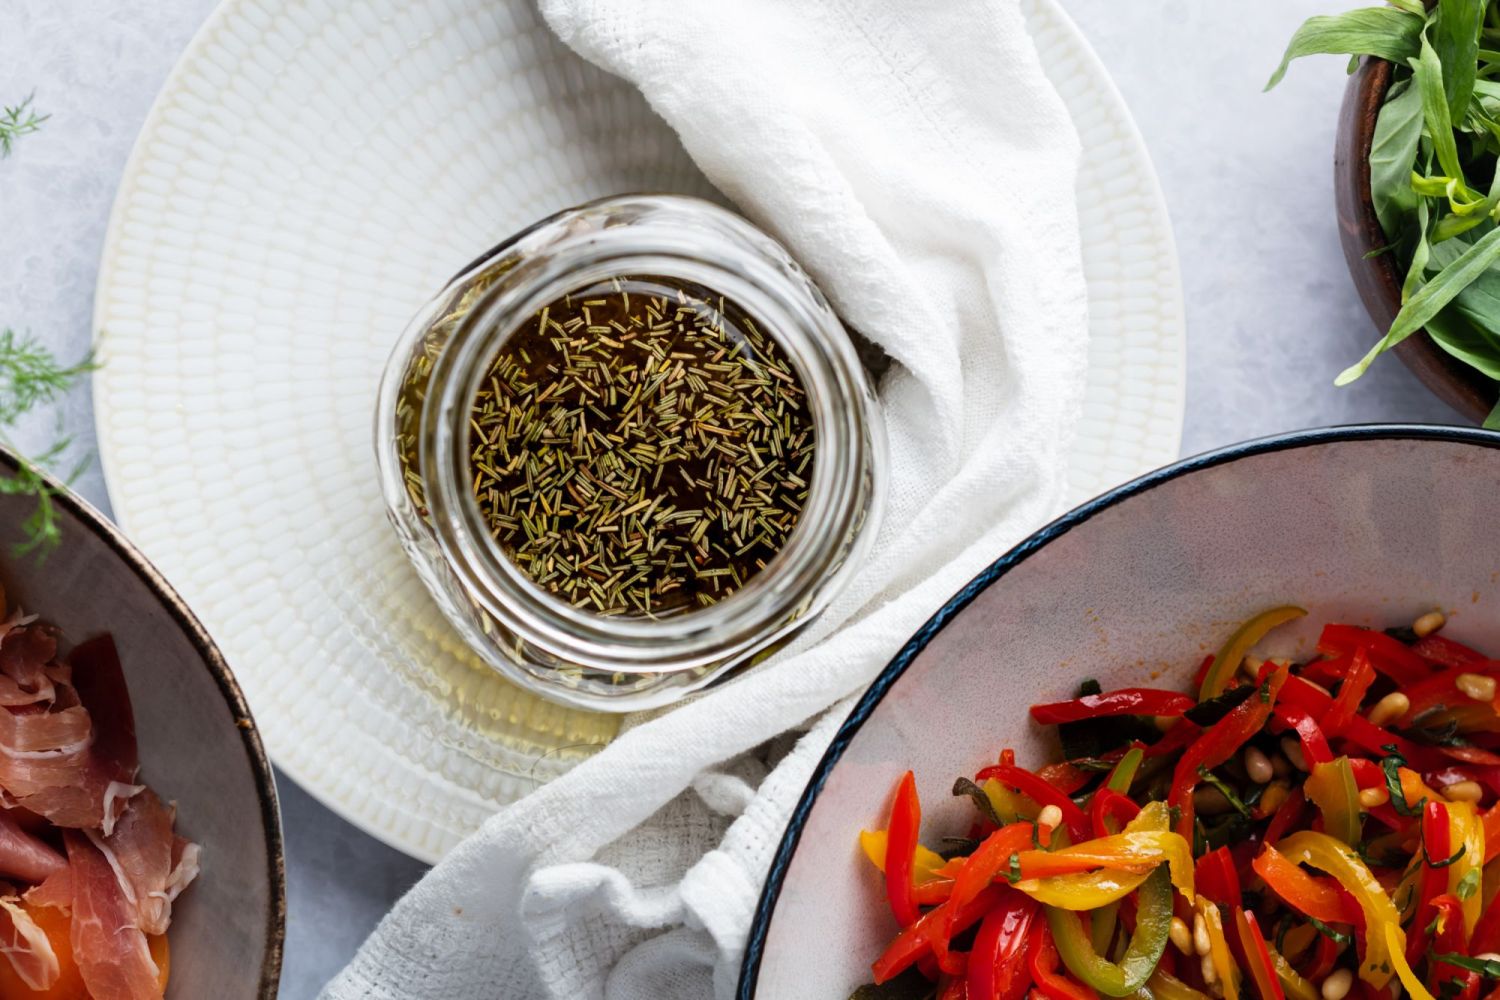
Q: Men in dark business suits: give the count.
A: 0